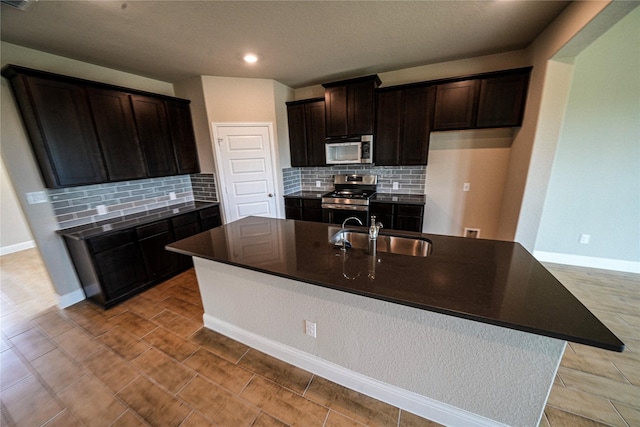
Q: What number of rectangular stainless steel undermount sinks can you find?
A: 1